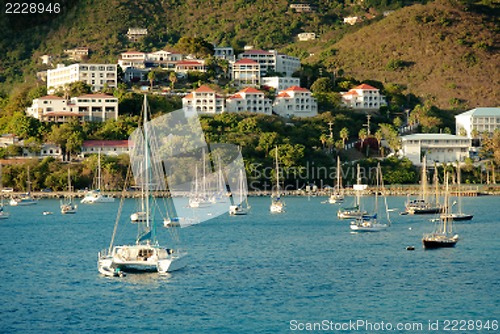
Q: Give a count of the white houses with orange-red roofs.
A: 4